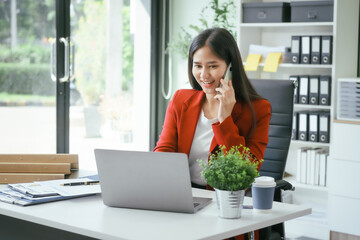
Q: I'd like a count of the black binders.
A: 12